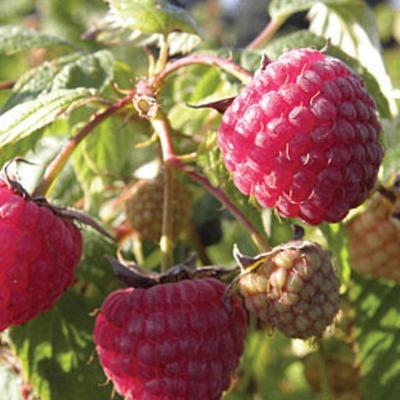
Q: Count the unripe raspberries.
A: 3